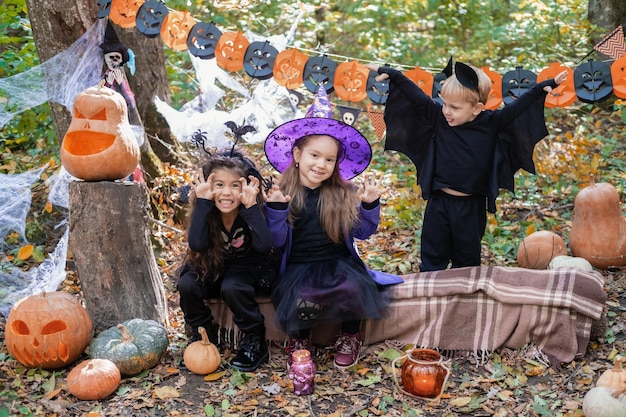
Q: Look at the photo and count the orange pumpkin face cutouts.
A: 9